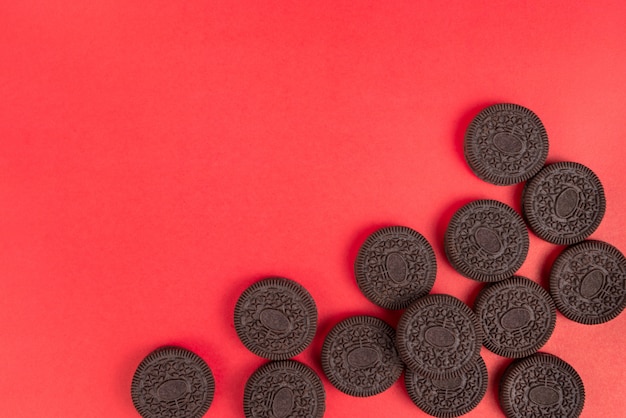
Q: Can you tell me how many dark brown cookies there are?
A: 13